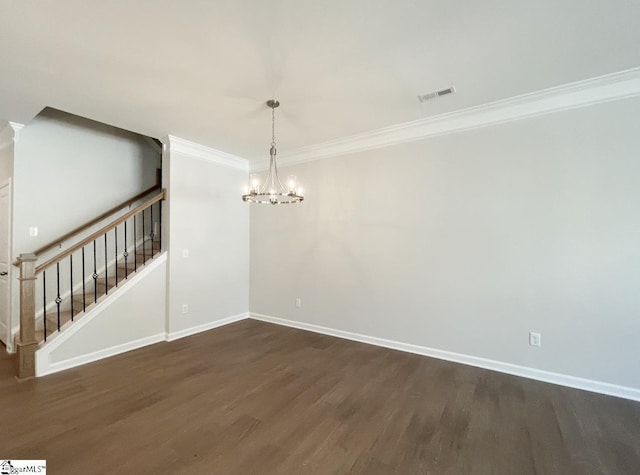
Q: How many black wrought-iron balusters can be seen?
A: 12